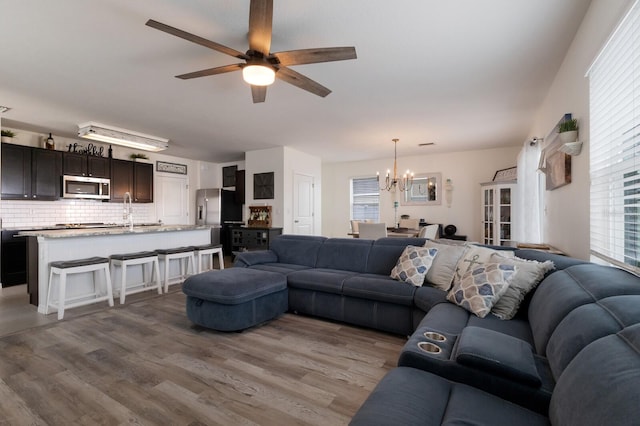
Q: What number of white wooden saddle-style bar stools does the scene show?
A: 4